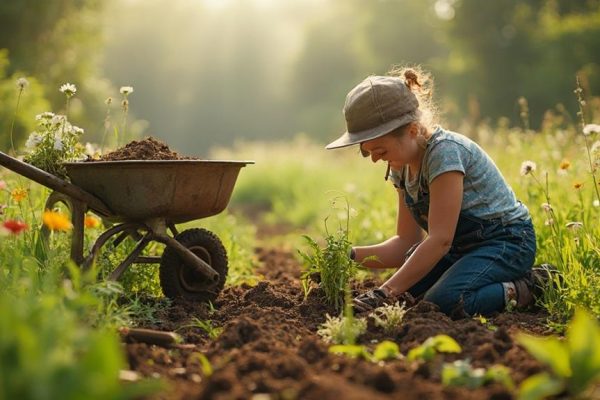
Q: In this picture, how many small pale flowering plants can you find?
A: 2